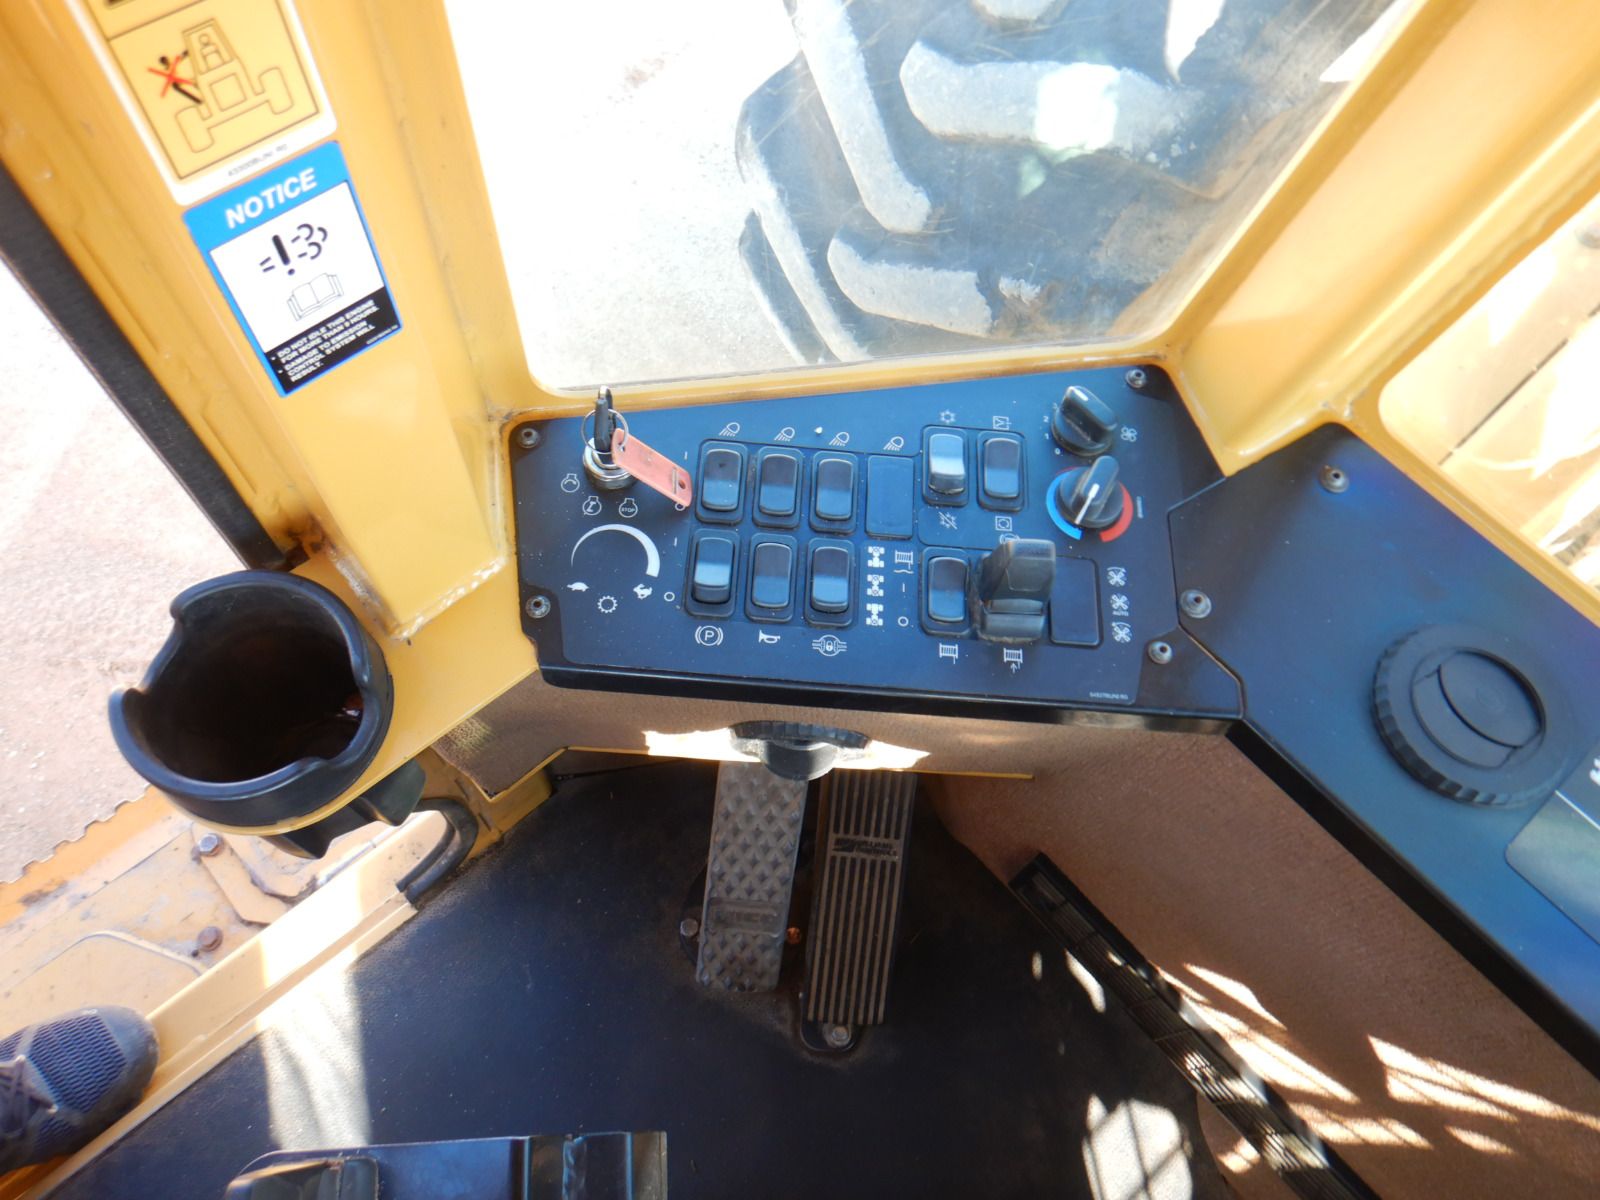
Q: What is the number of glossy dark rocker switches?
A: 9